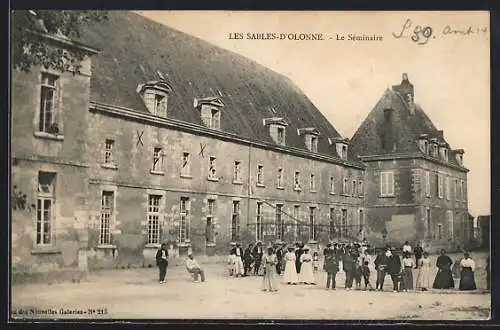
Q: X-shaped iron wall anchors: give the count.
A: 2